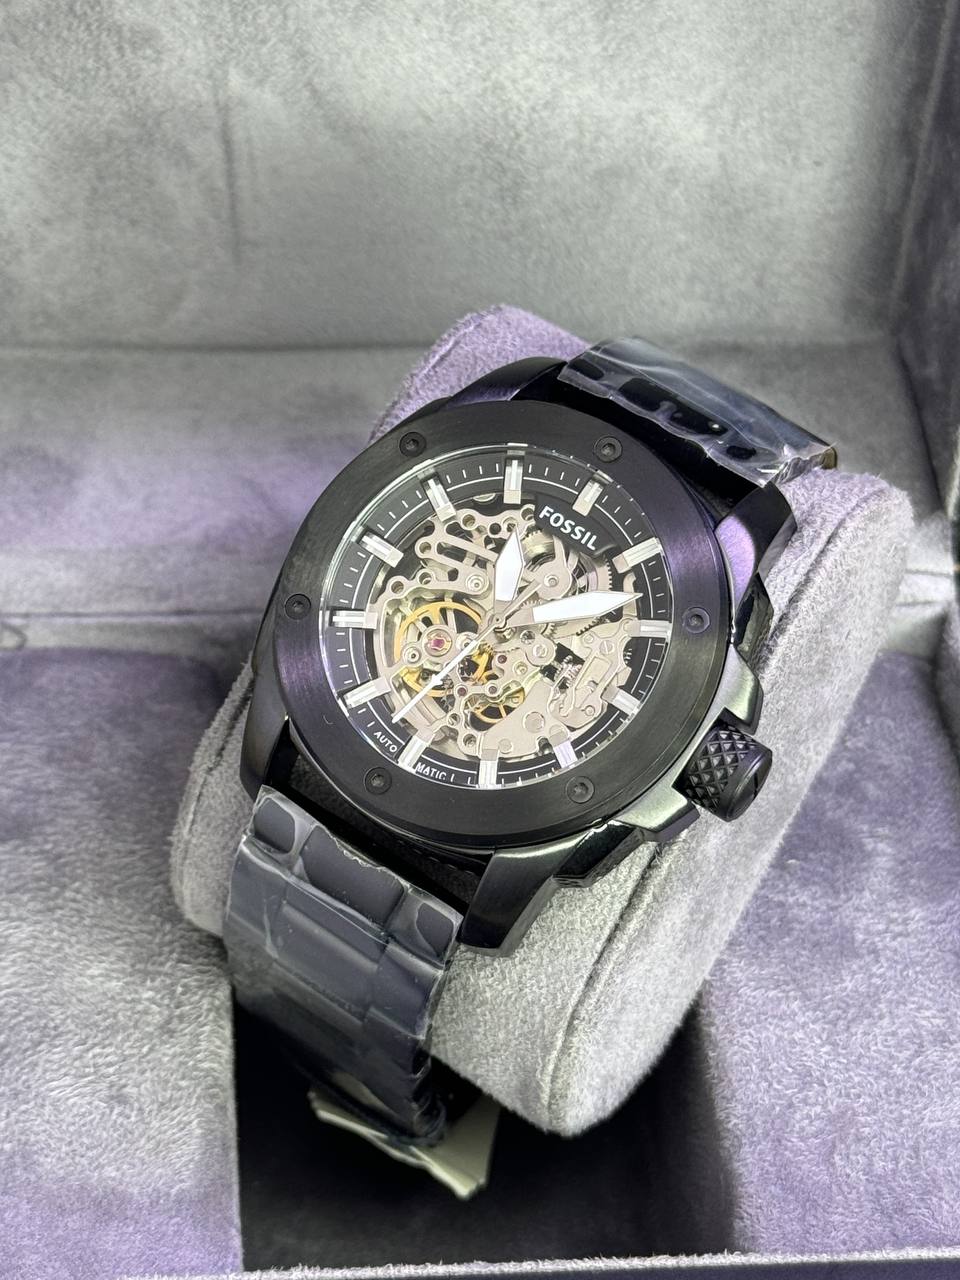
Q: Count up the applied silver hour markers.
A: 12